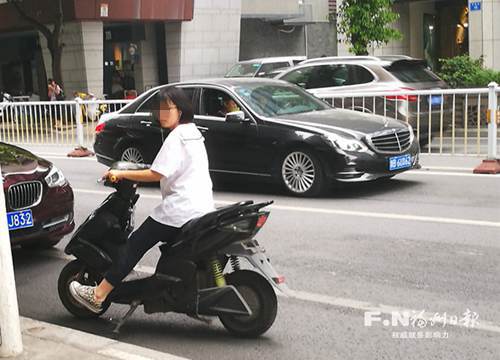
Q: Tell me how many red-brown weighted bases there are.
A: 2